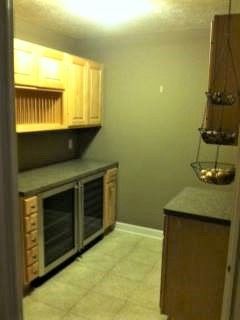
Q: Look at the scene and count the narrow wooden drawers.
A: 5